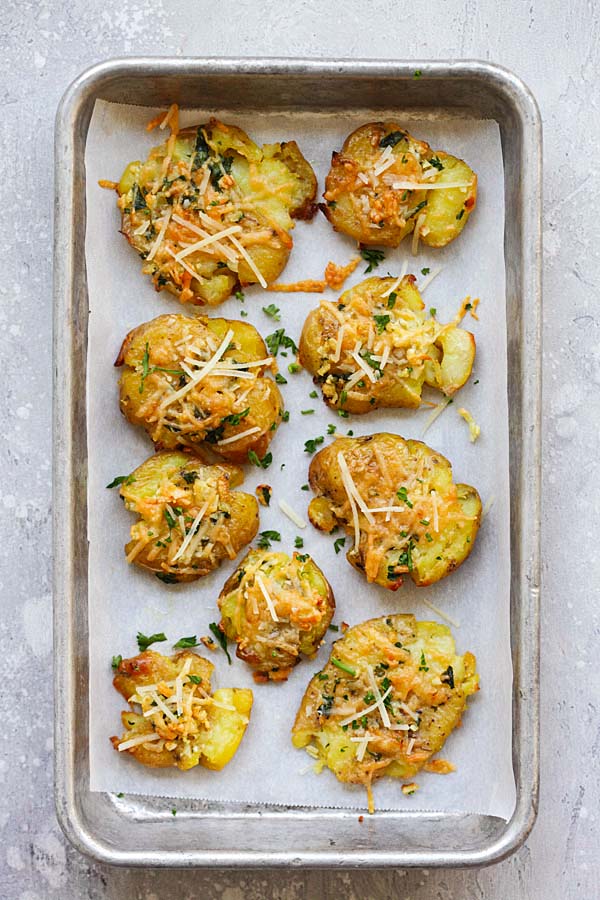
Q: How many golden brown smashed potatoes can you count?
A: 9